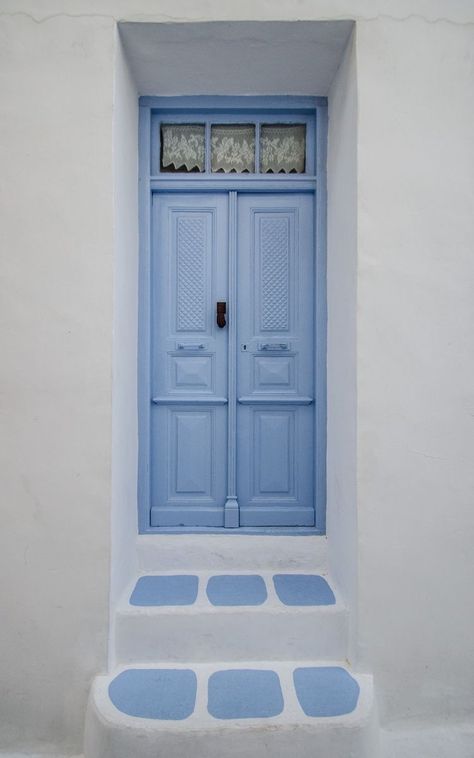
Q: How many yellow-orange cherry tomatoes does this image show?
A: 0